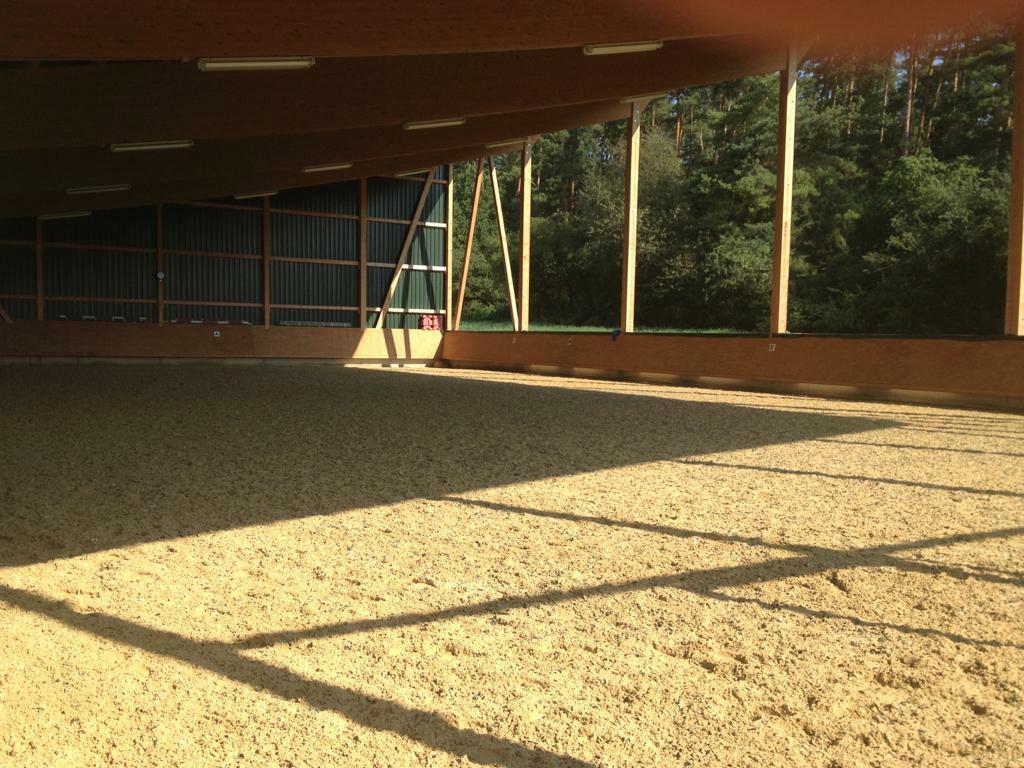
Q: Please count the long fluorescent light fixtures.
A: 11